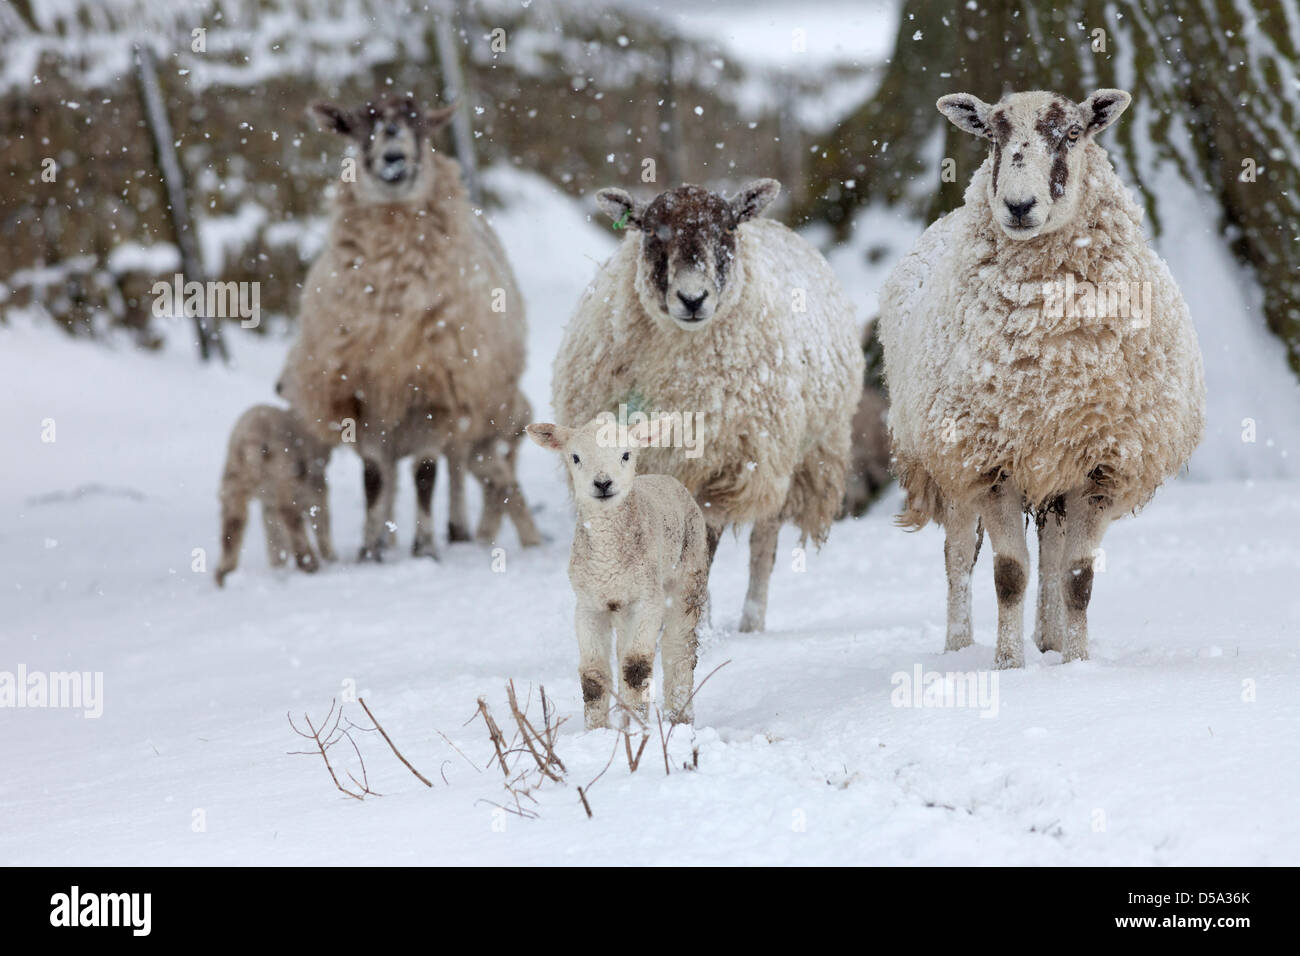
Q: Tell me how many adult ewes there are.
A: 3